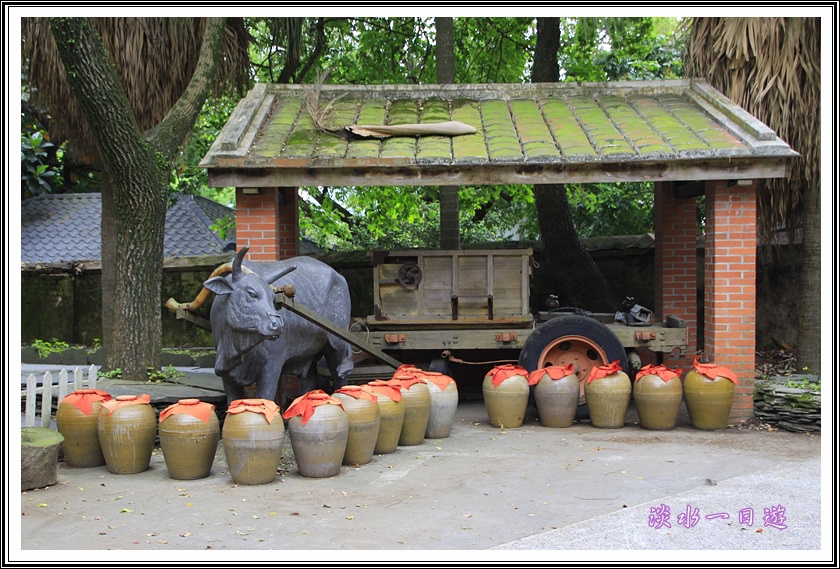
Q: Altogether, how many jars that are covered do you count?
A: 14